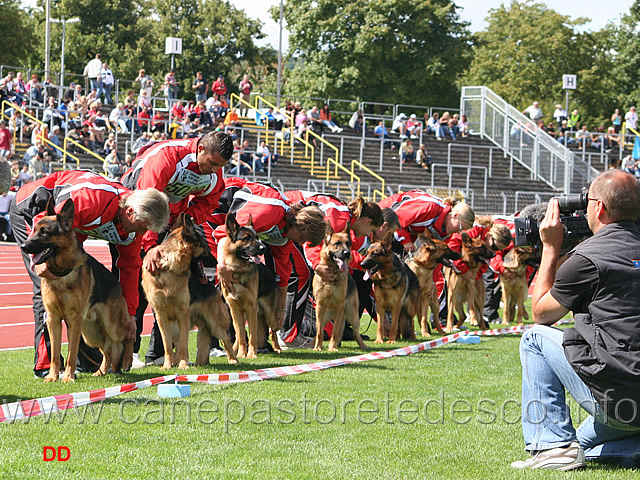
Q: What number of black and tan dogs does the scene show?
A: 8